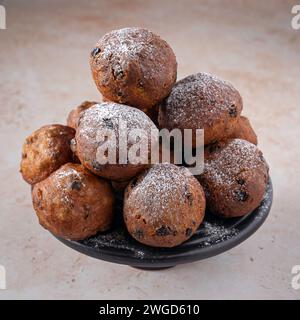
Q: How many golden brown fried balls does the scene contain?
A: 9